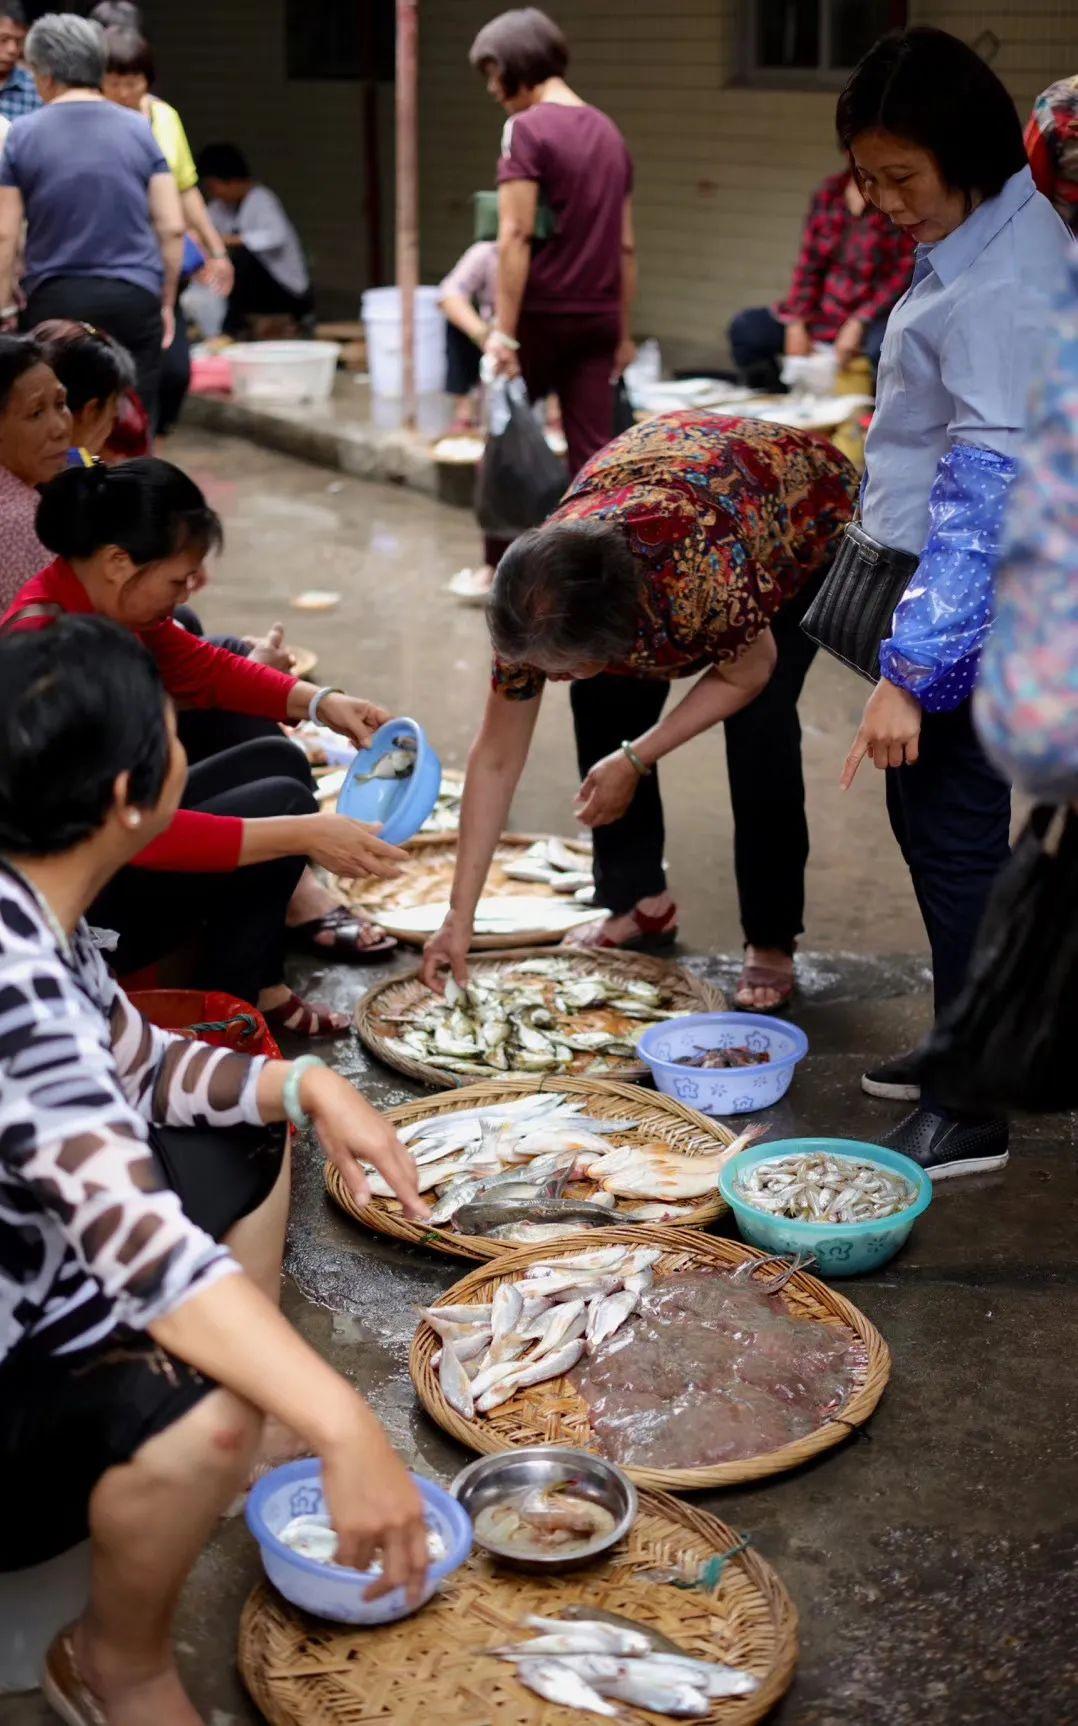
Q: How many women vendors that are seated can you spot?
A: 4